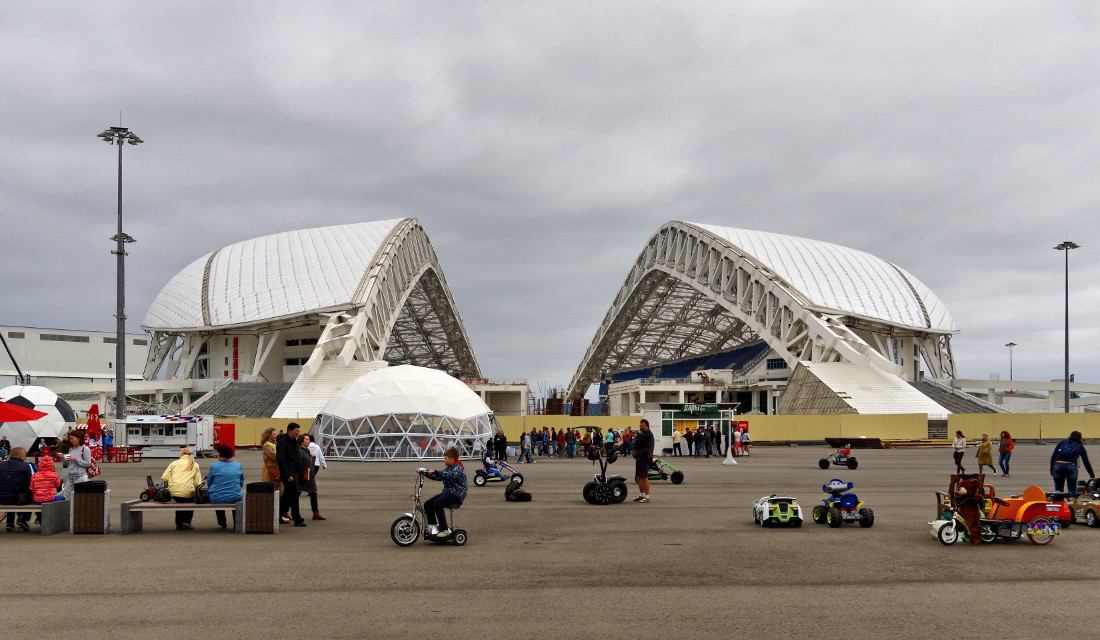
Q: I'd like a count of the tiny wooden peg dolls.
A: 0